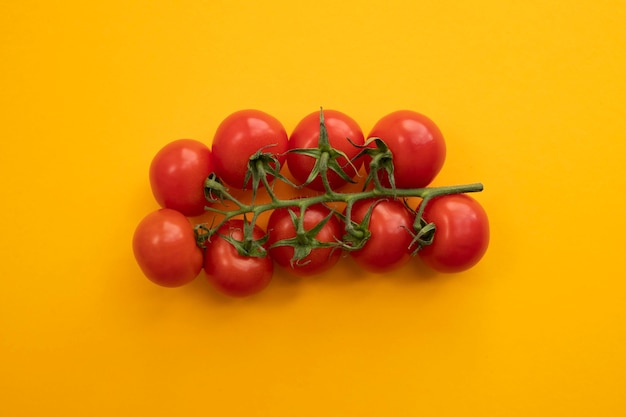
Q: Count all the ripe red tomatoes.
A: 9